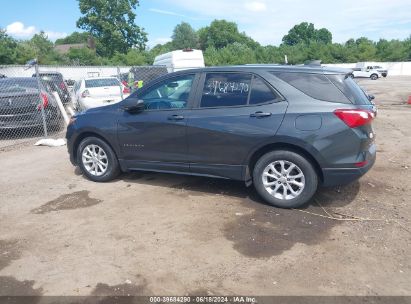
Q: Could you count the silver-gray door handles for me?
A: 2